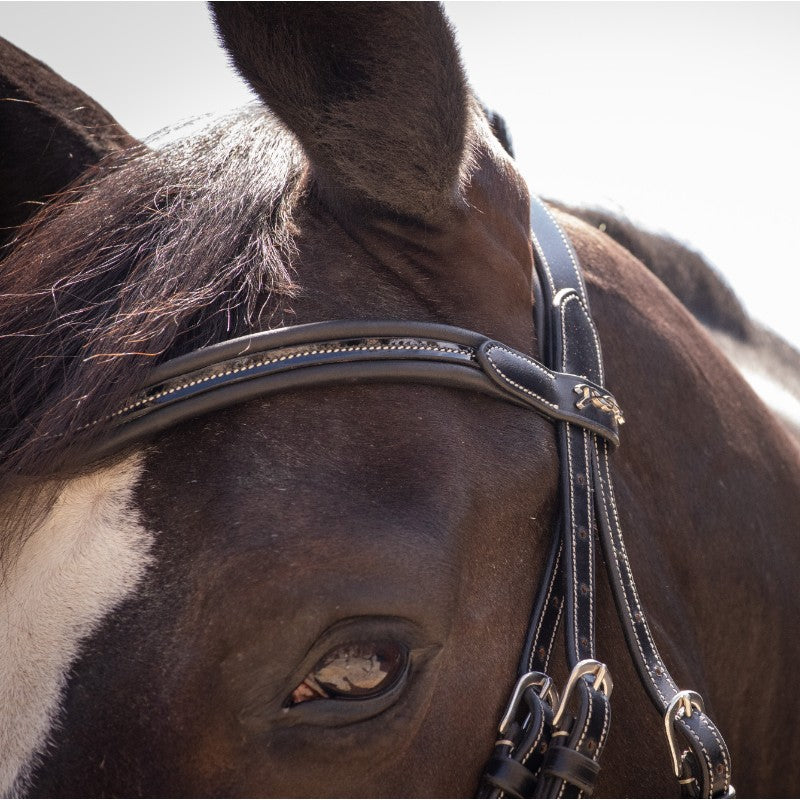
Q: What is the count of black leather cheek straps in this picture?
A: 3